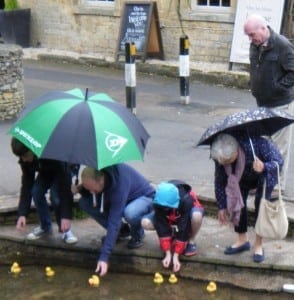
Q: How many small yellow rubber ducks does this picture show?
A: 6